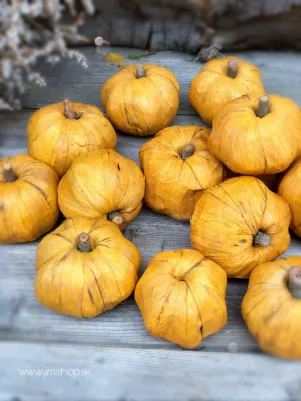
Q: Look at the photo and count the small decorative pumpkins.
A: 12